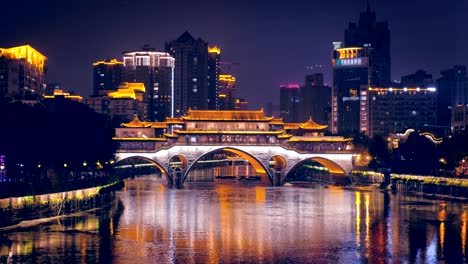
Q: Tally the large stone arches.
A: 3